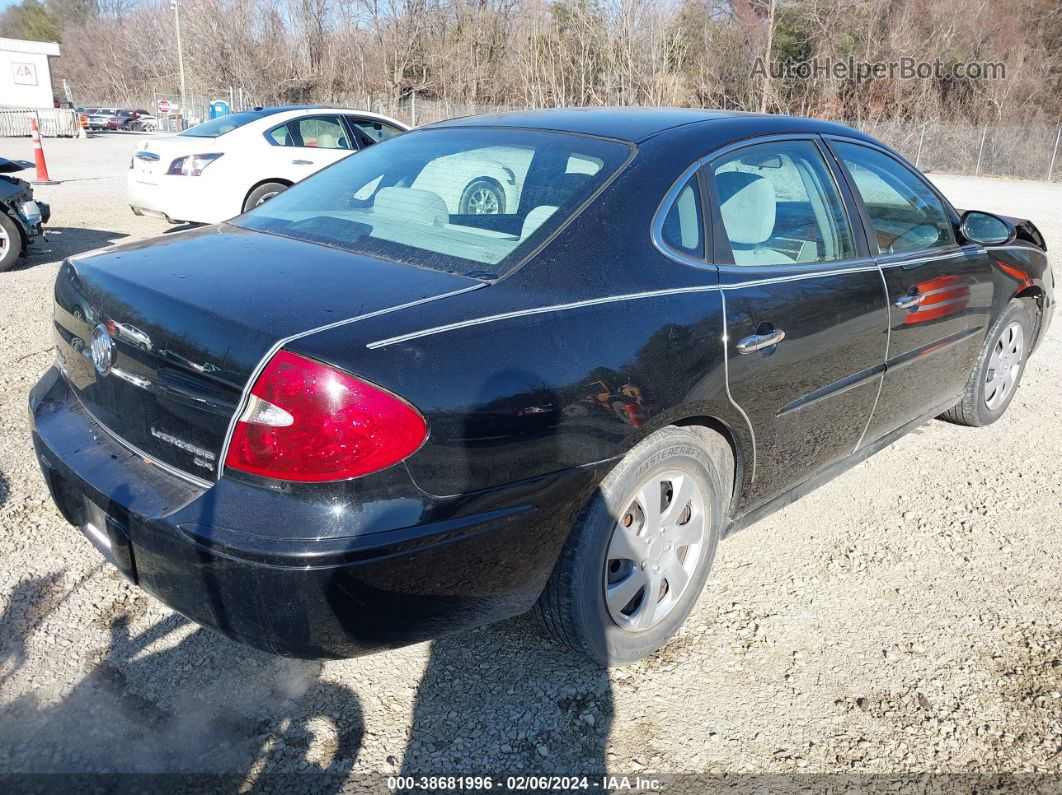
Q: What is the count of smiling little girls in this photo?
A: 0